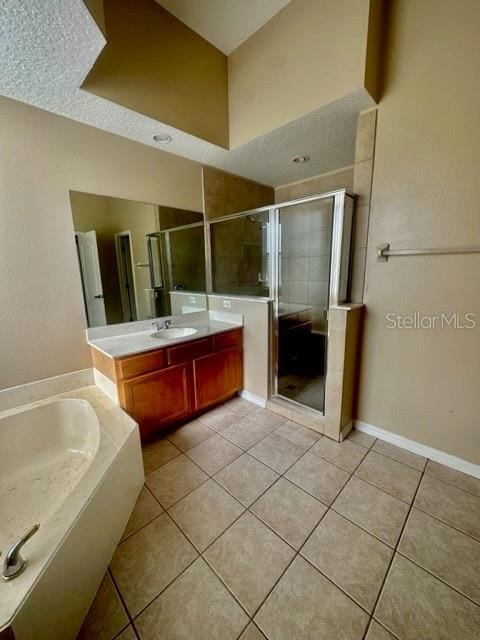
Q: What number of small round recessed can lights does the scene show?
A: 2